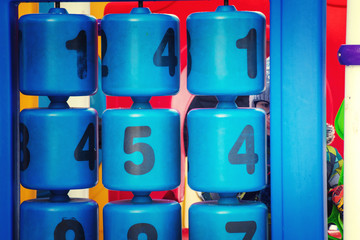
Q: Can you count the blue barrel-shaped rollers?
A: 9